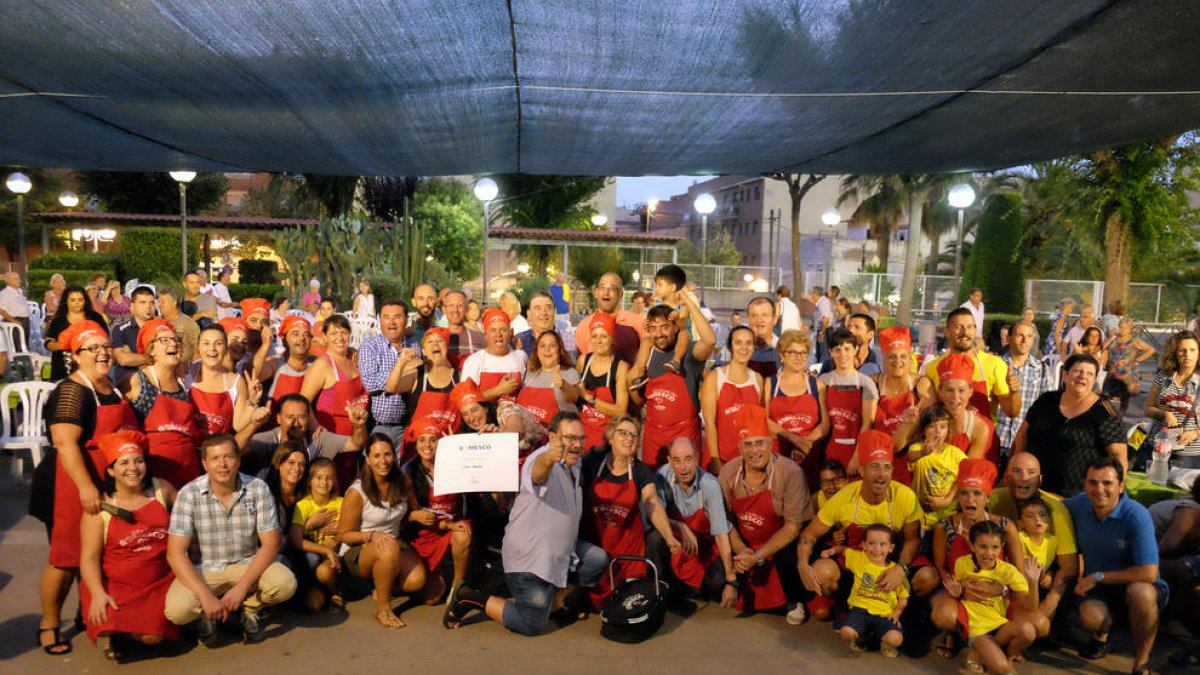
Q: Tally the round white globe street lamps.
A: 8